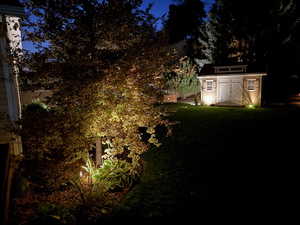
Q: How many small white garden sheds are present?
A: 1